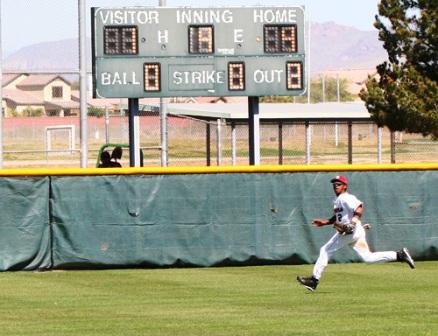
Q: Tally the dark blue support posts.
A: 2